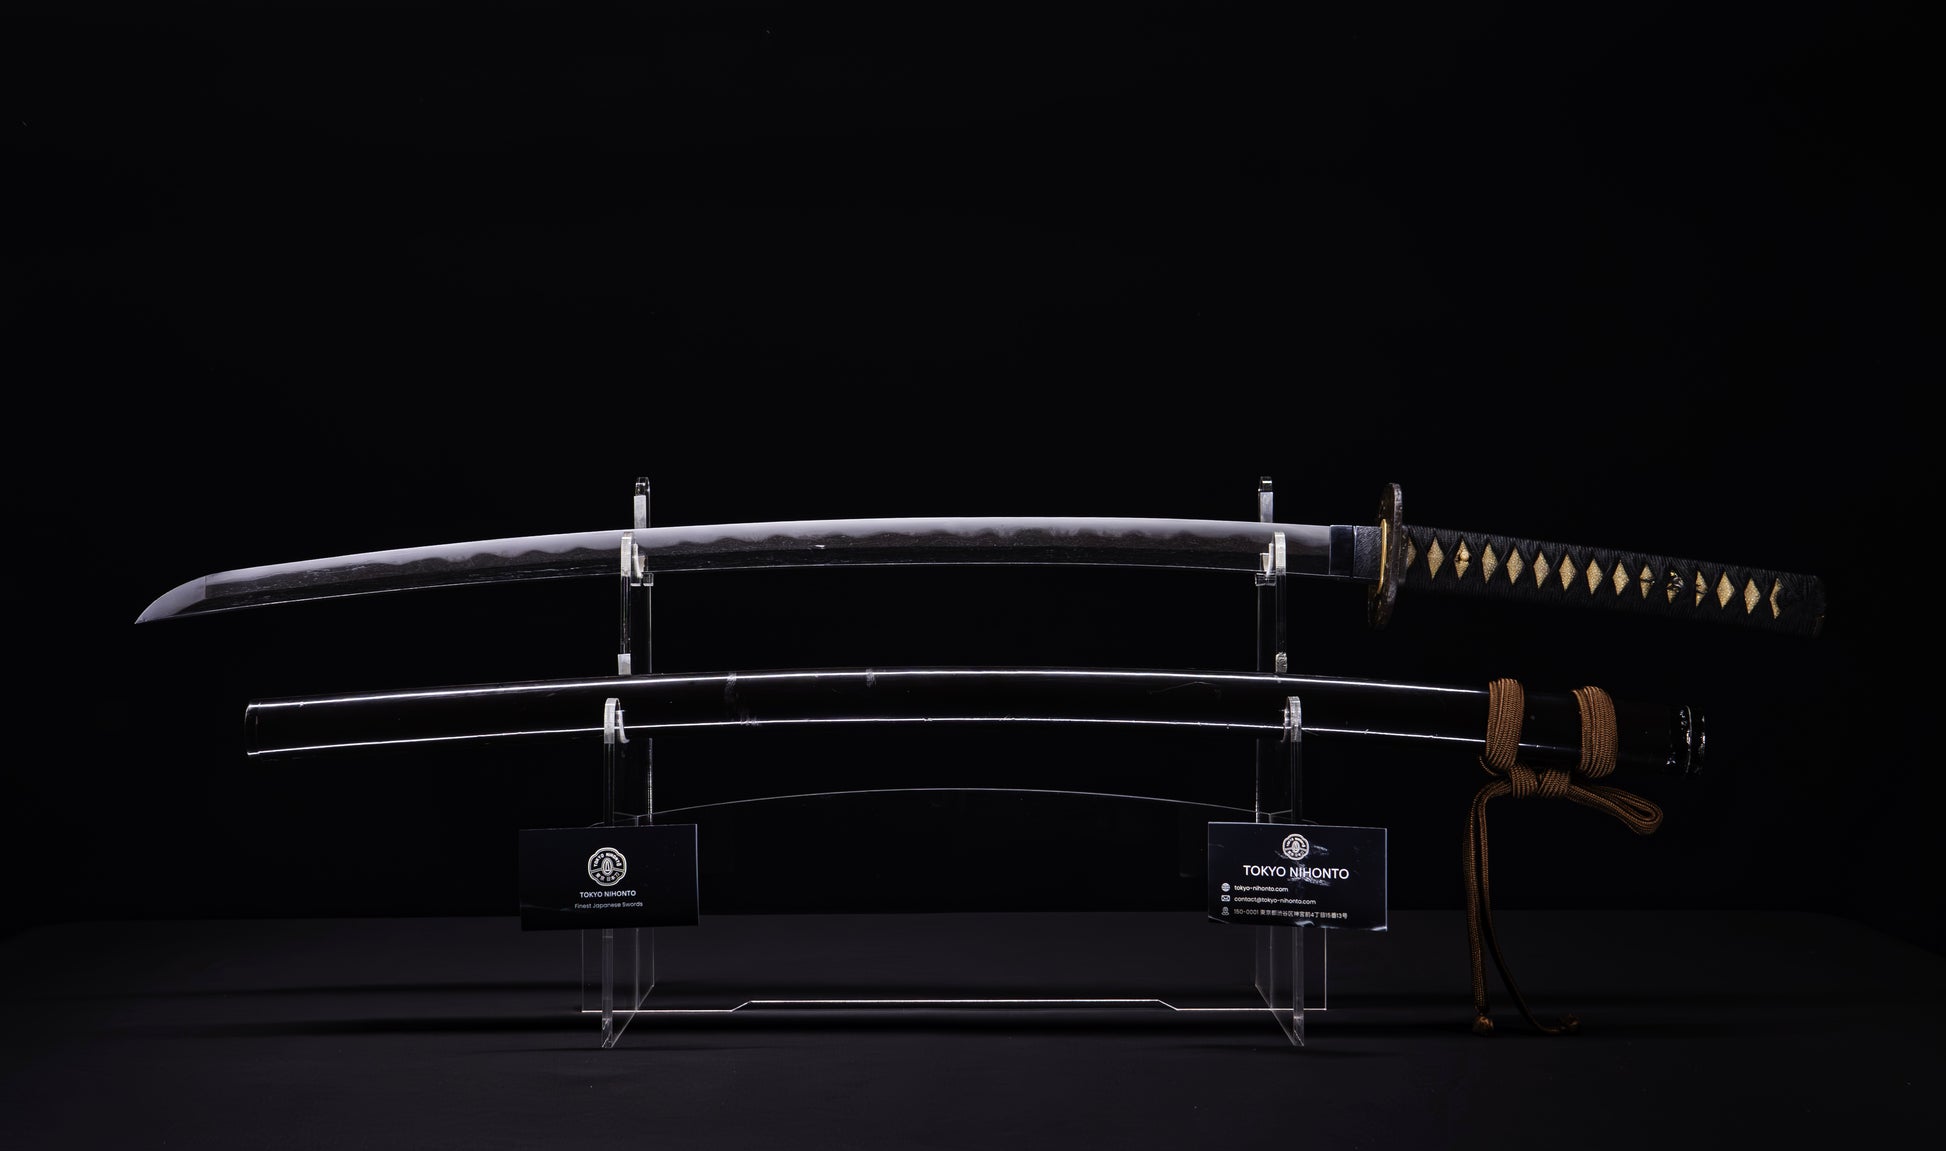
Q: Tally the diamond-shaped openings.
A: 15